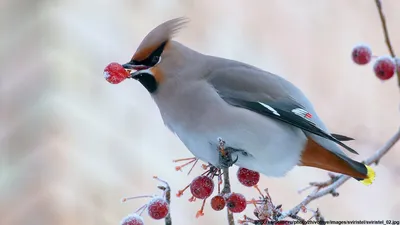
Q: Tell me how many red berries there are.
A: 9